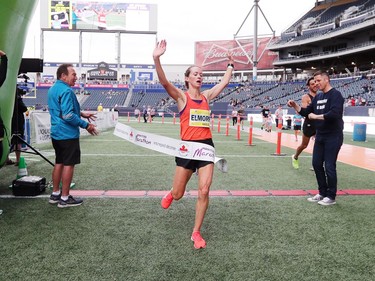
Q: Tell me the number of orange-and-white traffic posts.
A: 11